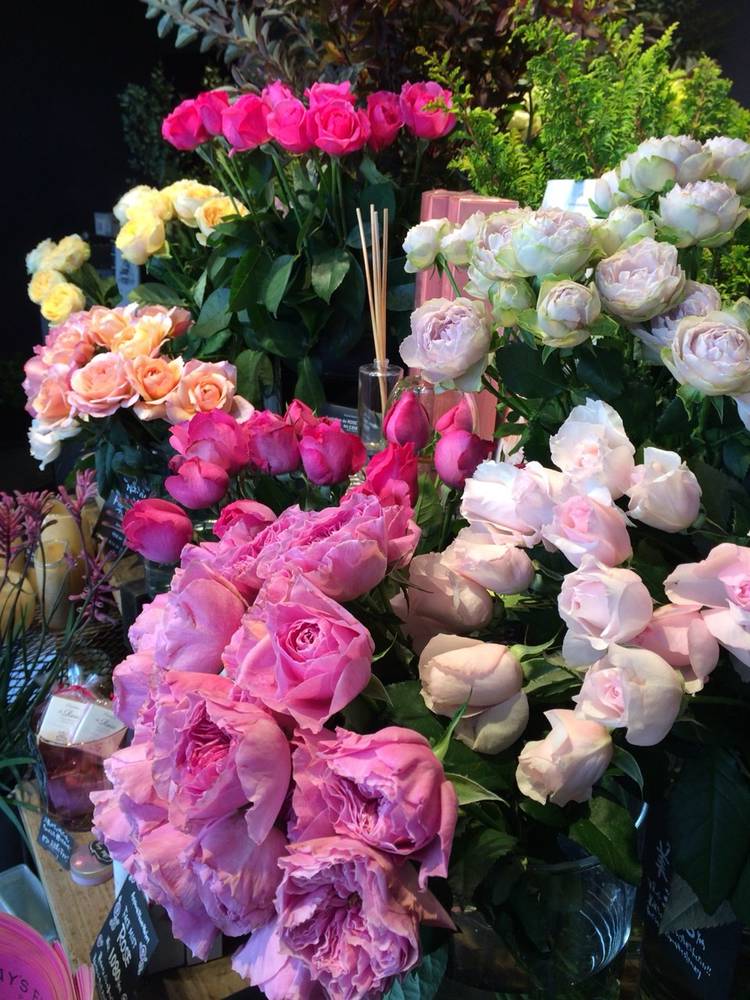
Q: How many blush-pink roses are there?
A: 12